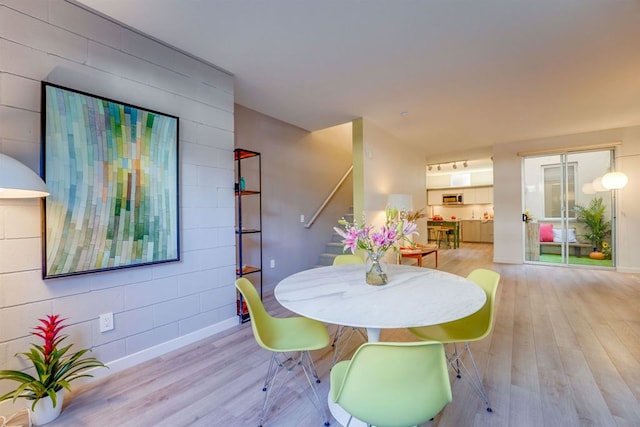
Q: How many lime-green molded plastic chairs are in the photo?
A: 4